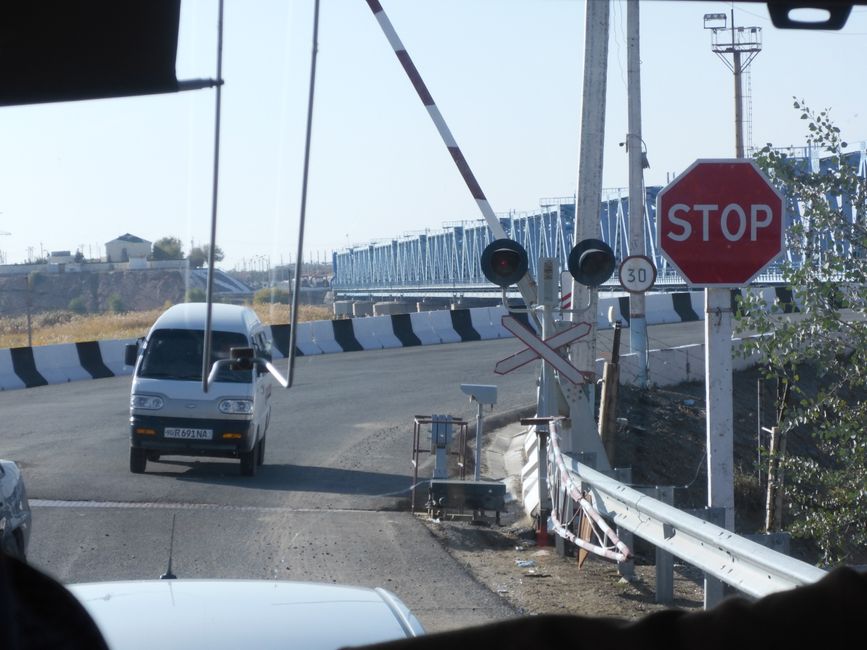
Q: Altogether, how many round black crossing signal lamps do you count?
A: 2